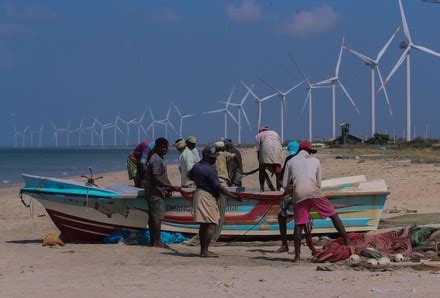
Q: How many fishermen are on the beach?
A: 10